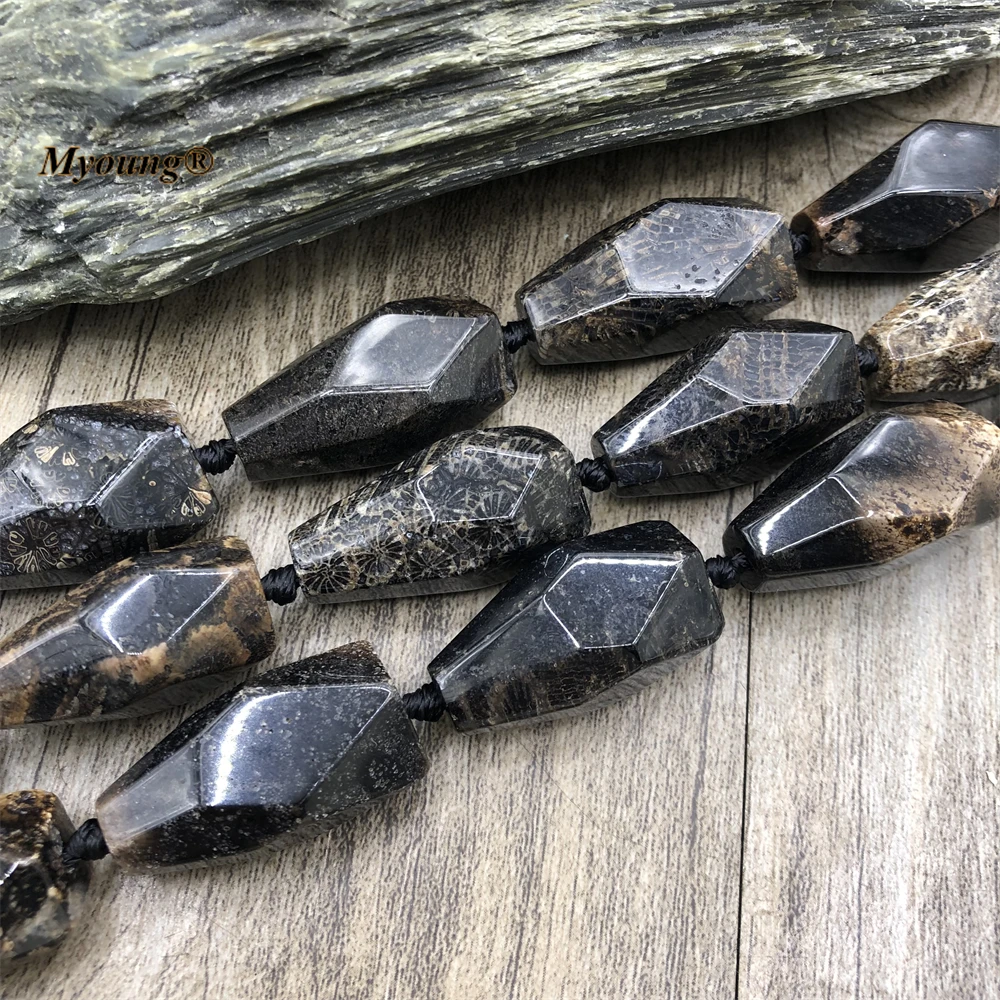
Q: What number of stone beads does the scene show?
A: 12